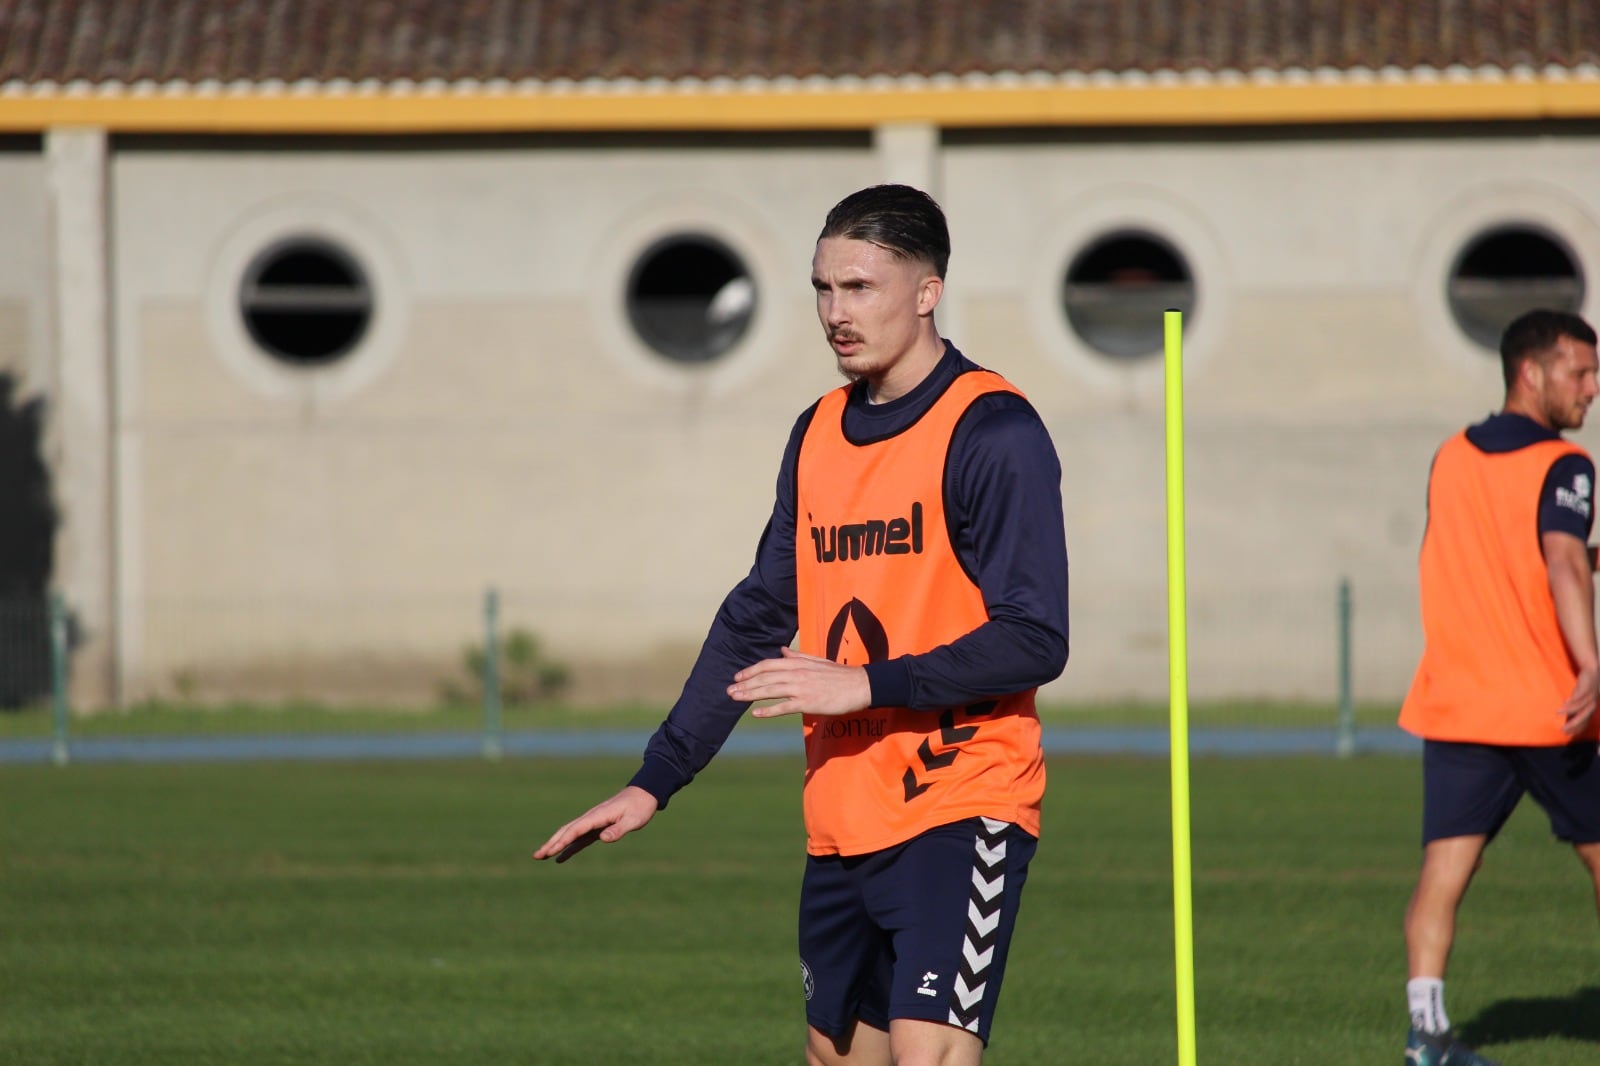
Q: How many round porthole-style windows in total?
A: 4